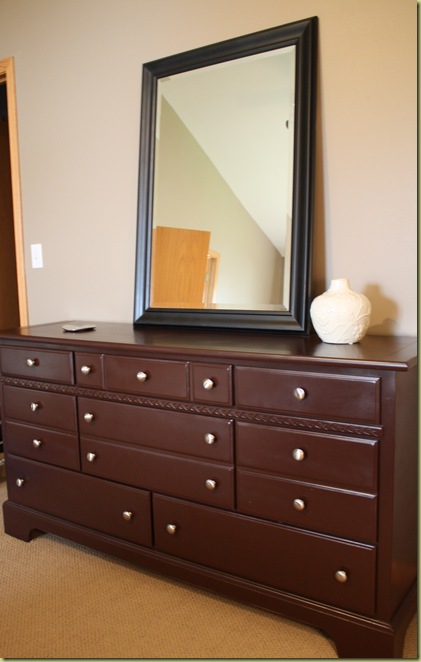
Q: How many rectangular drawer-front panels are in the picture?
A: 13